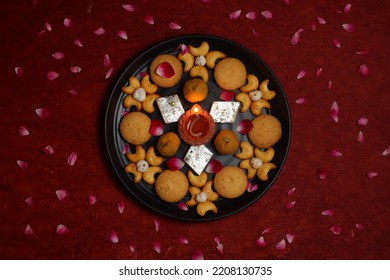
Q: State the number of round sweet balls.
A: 3